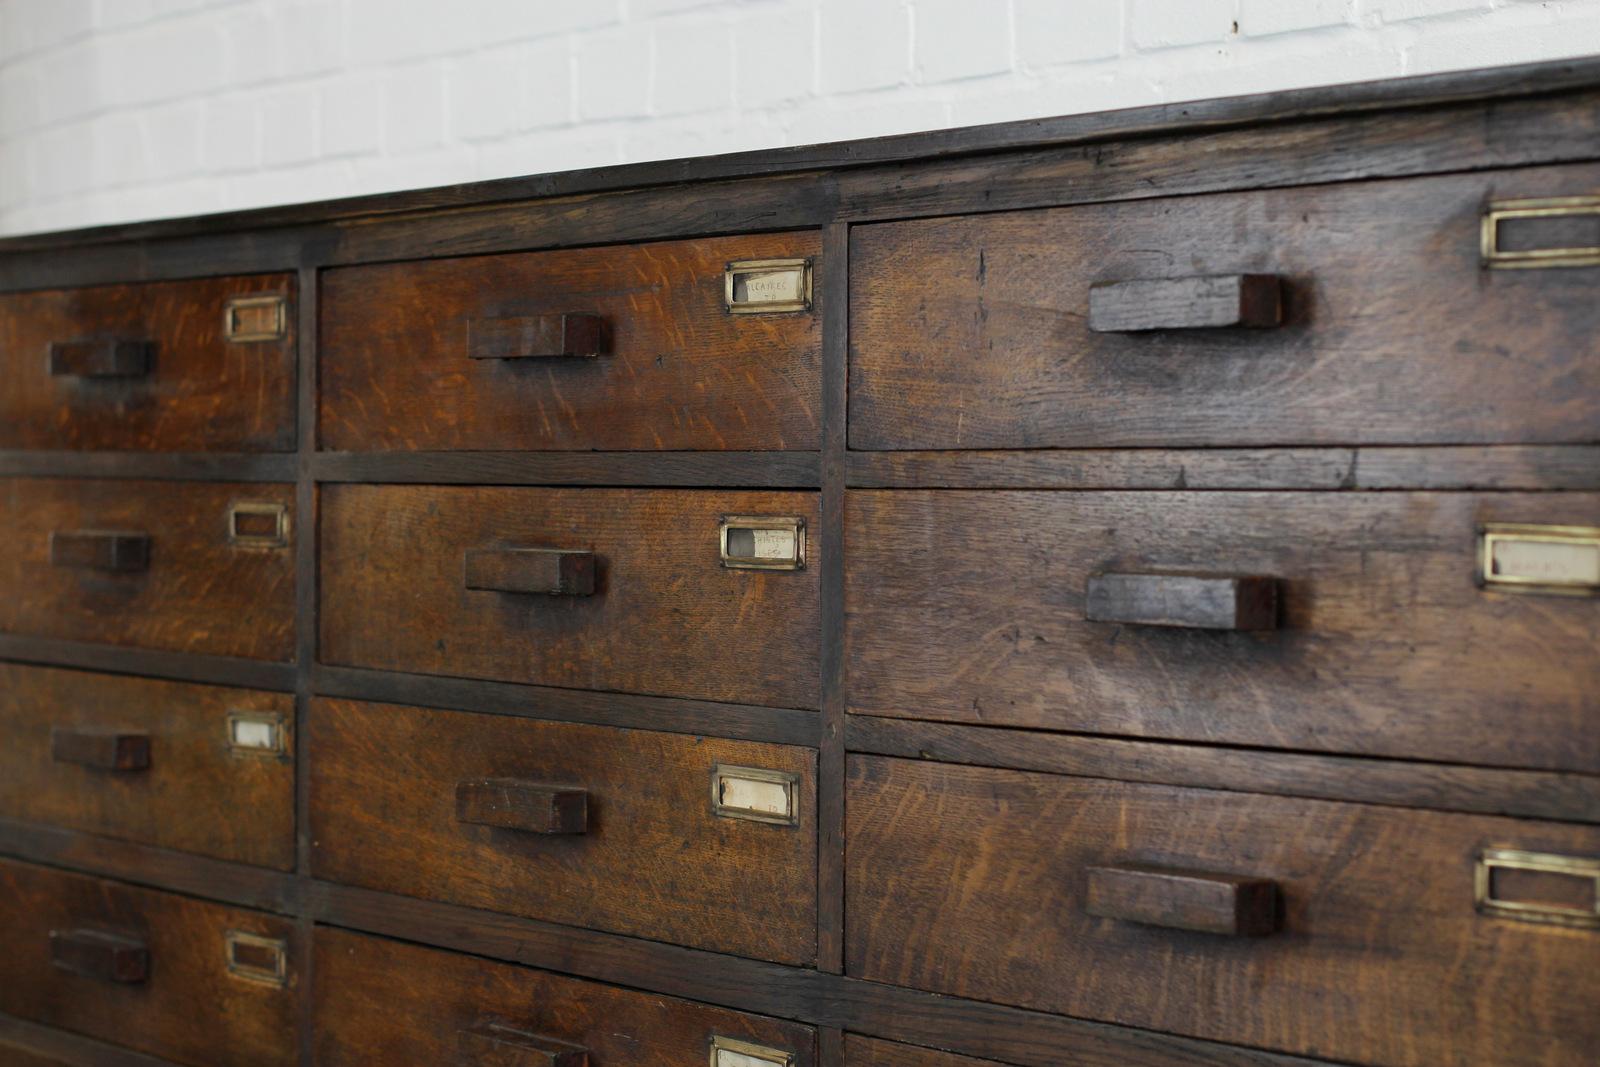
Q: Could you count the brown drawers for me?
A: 12